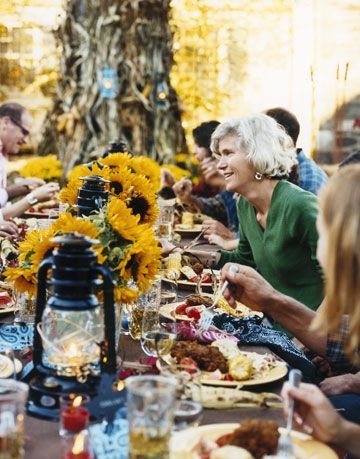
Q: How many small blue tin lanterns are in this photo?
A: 2